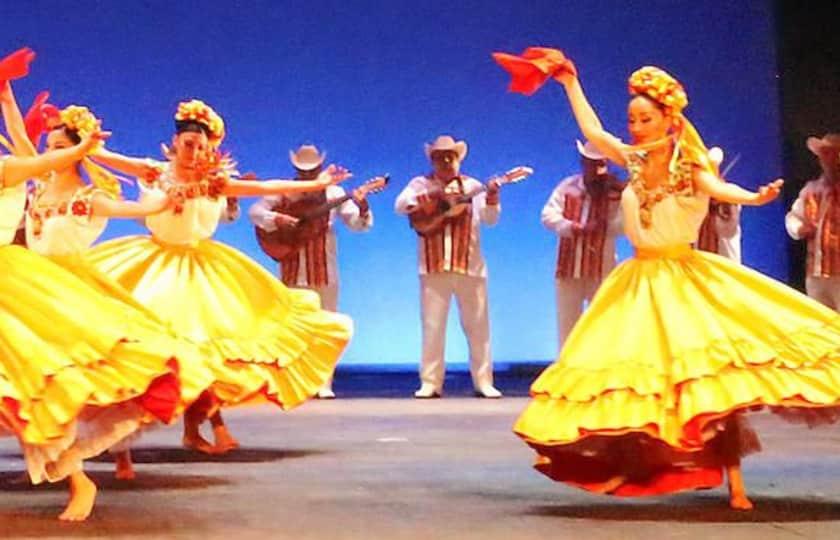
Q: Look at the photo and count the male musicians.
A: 5